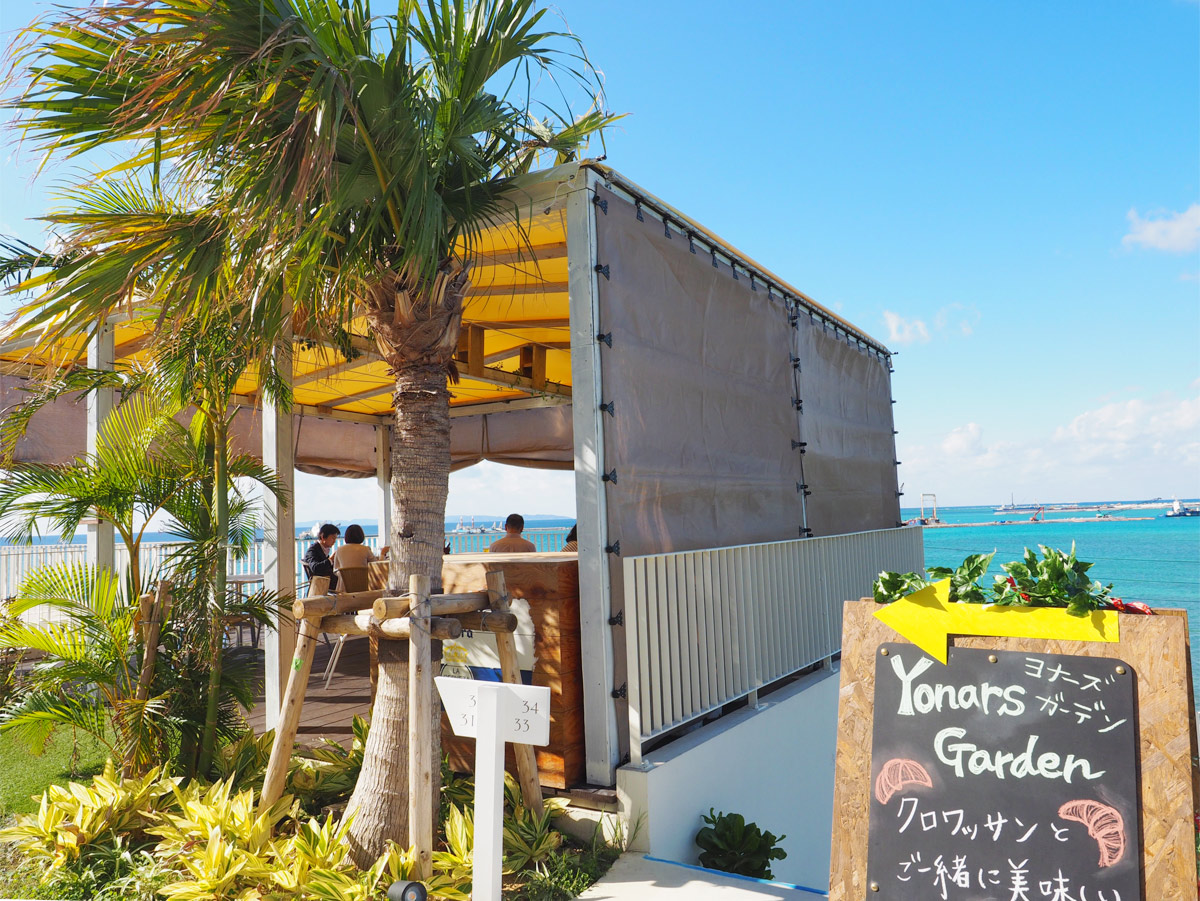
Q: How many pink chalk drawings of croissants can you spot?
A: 2